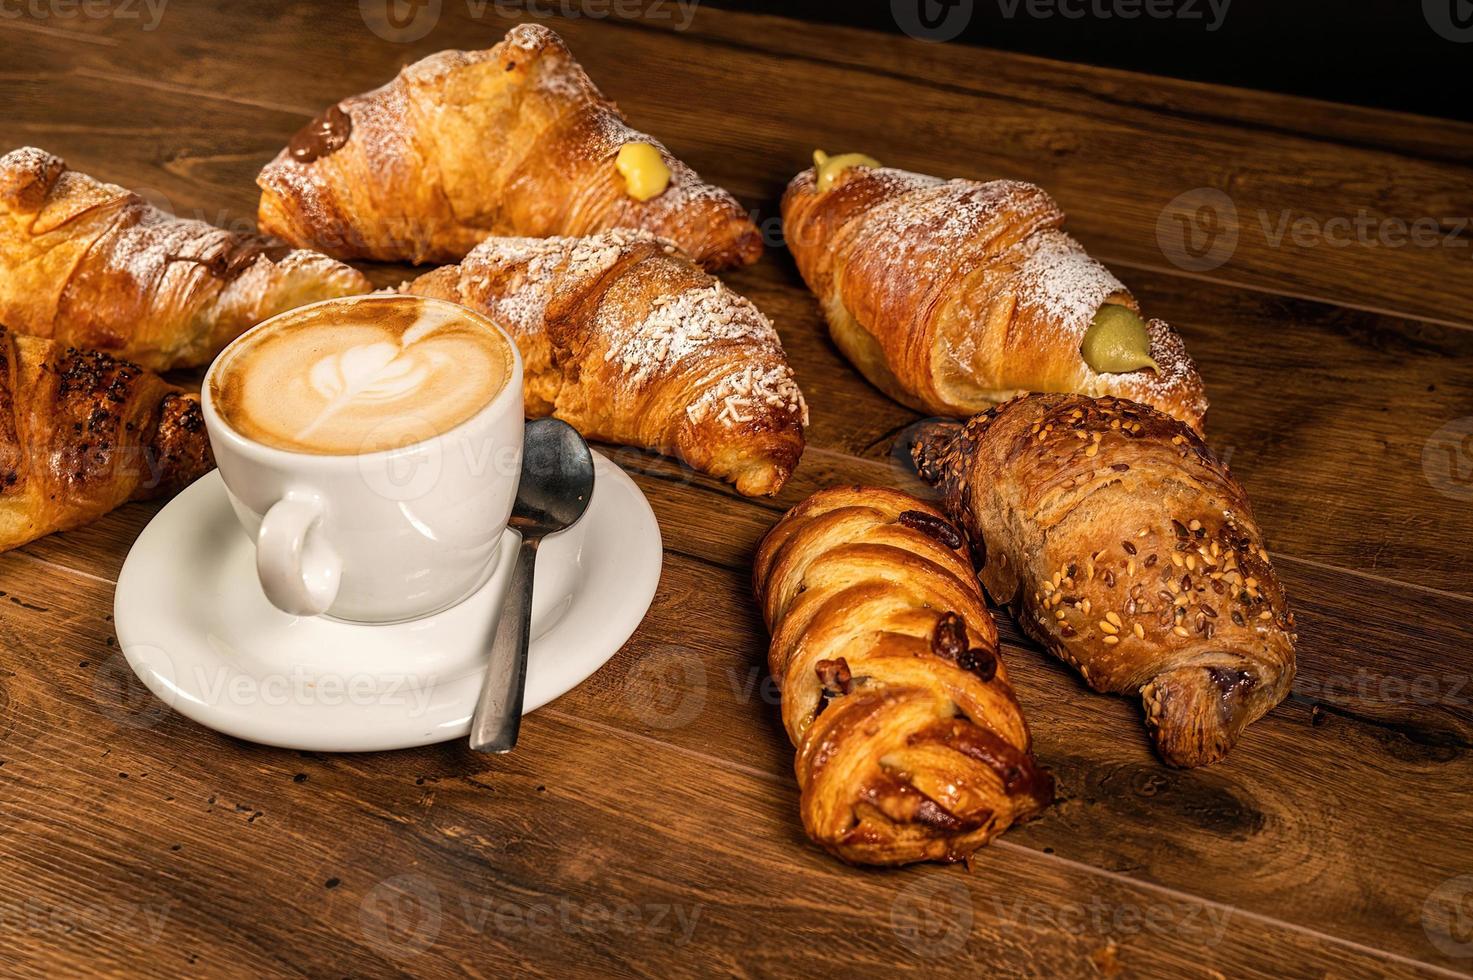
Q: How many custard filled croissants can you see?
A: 2